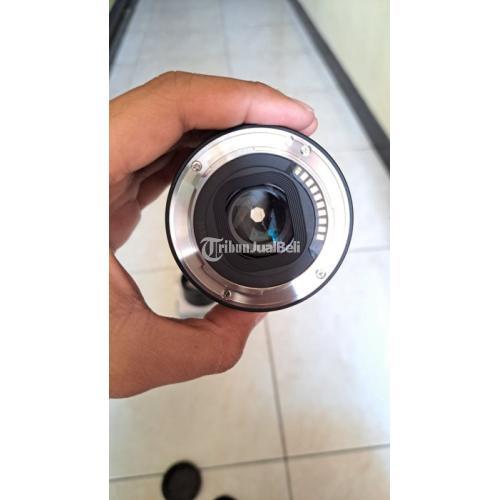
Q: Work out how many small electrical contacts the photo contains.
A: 10